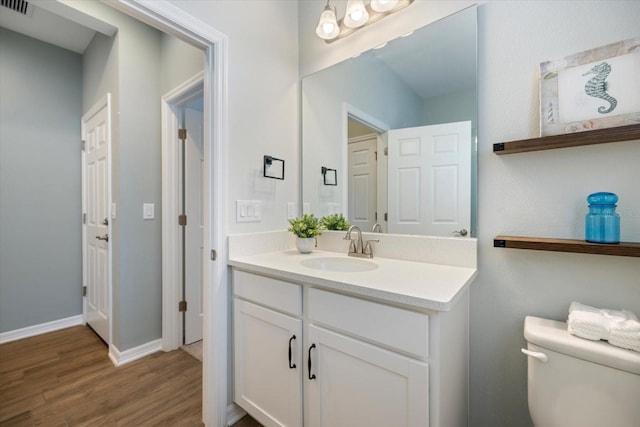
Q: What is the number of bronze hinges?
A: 3